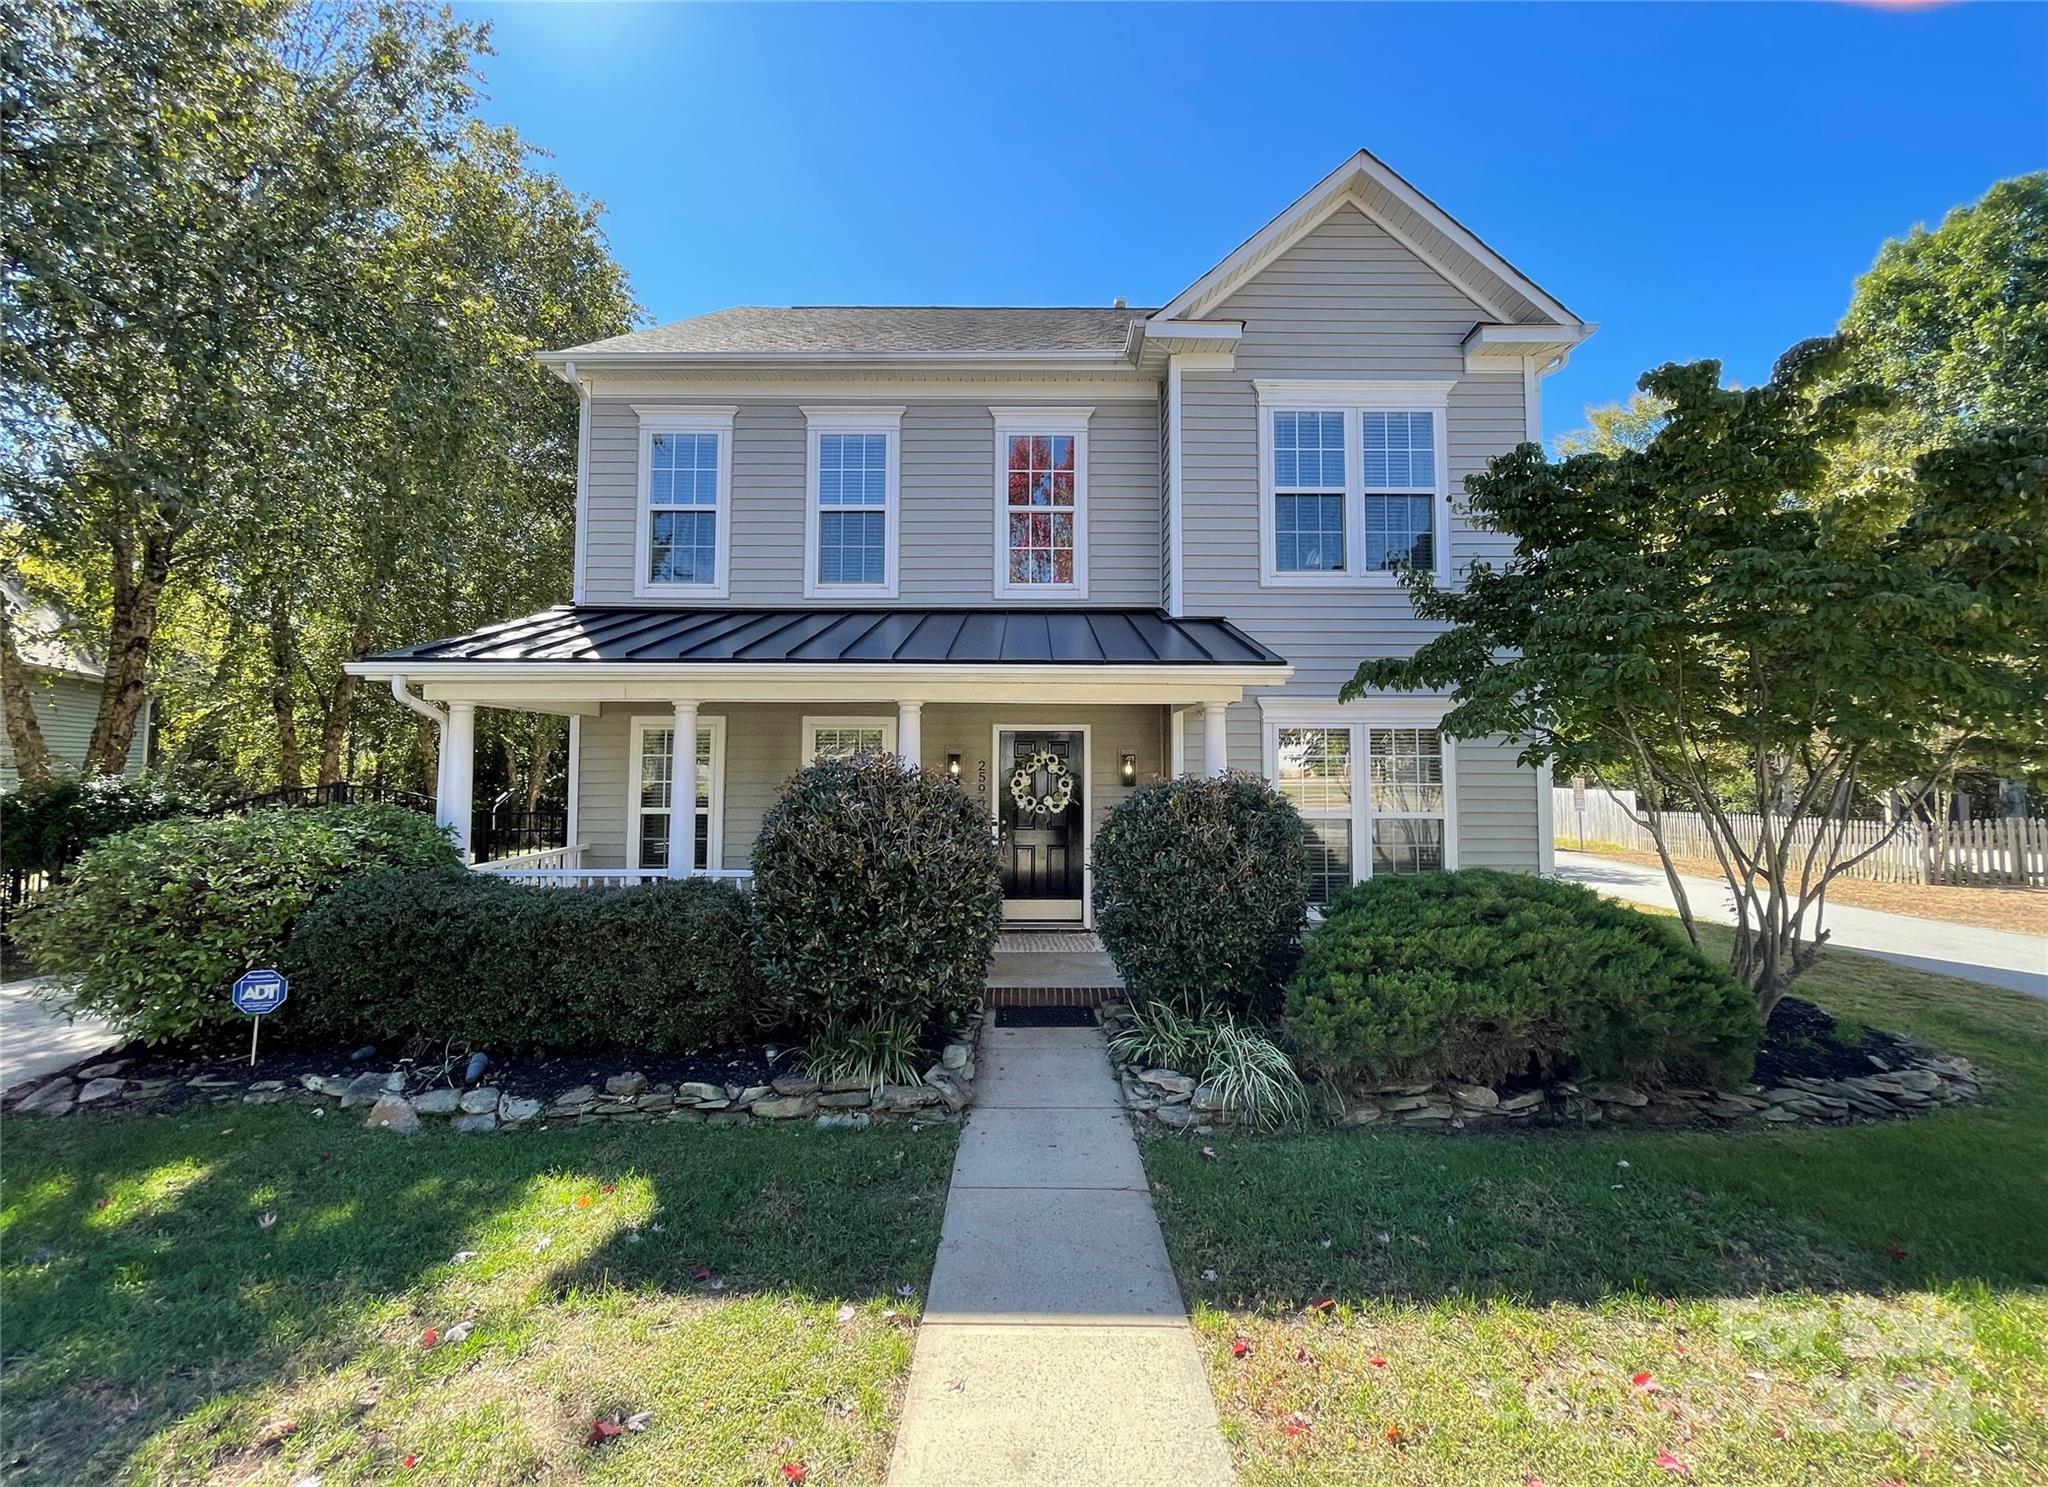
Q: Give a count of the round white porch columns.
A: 4